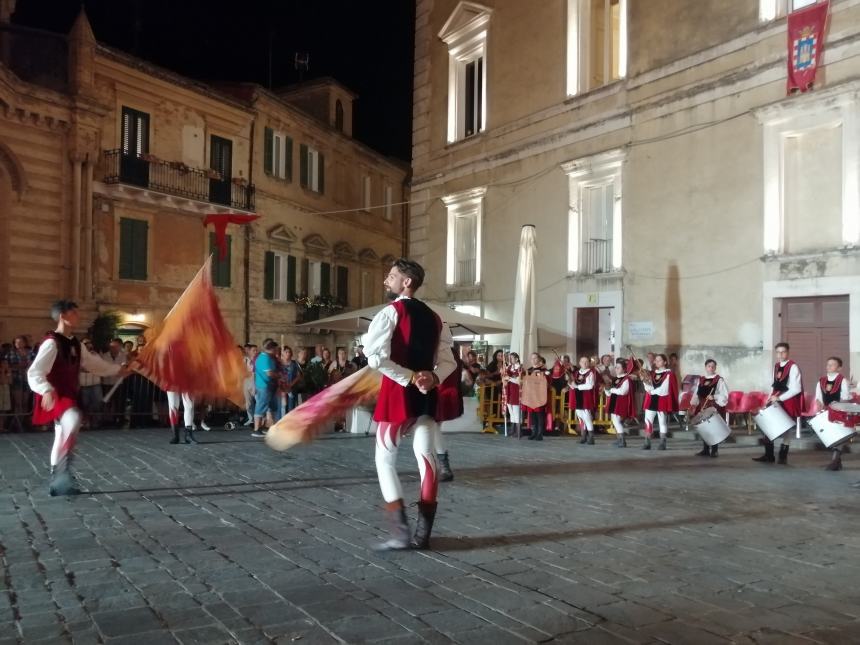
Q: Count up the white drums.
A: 3